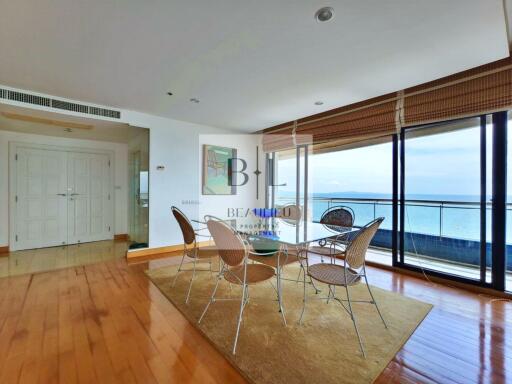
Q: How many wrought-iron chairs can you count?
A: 5